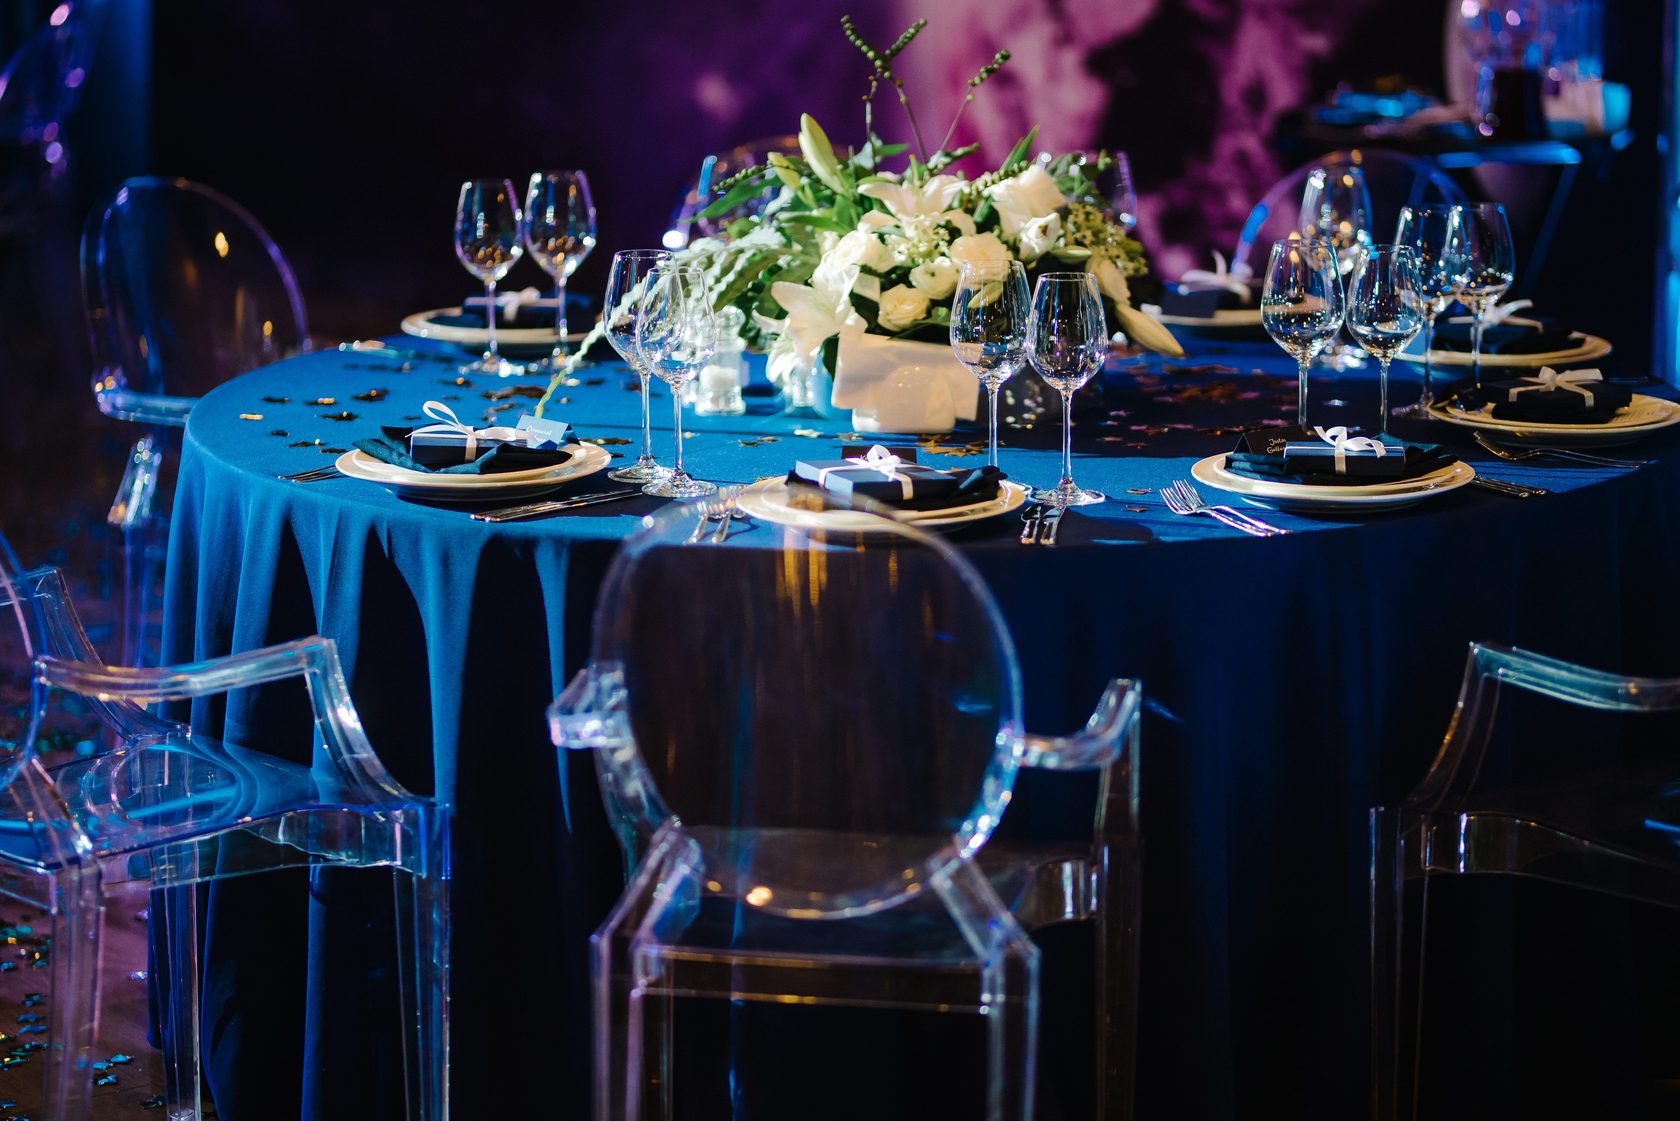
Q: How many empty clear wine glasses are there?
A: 11